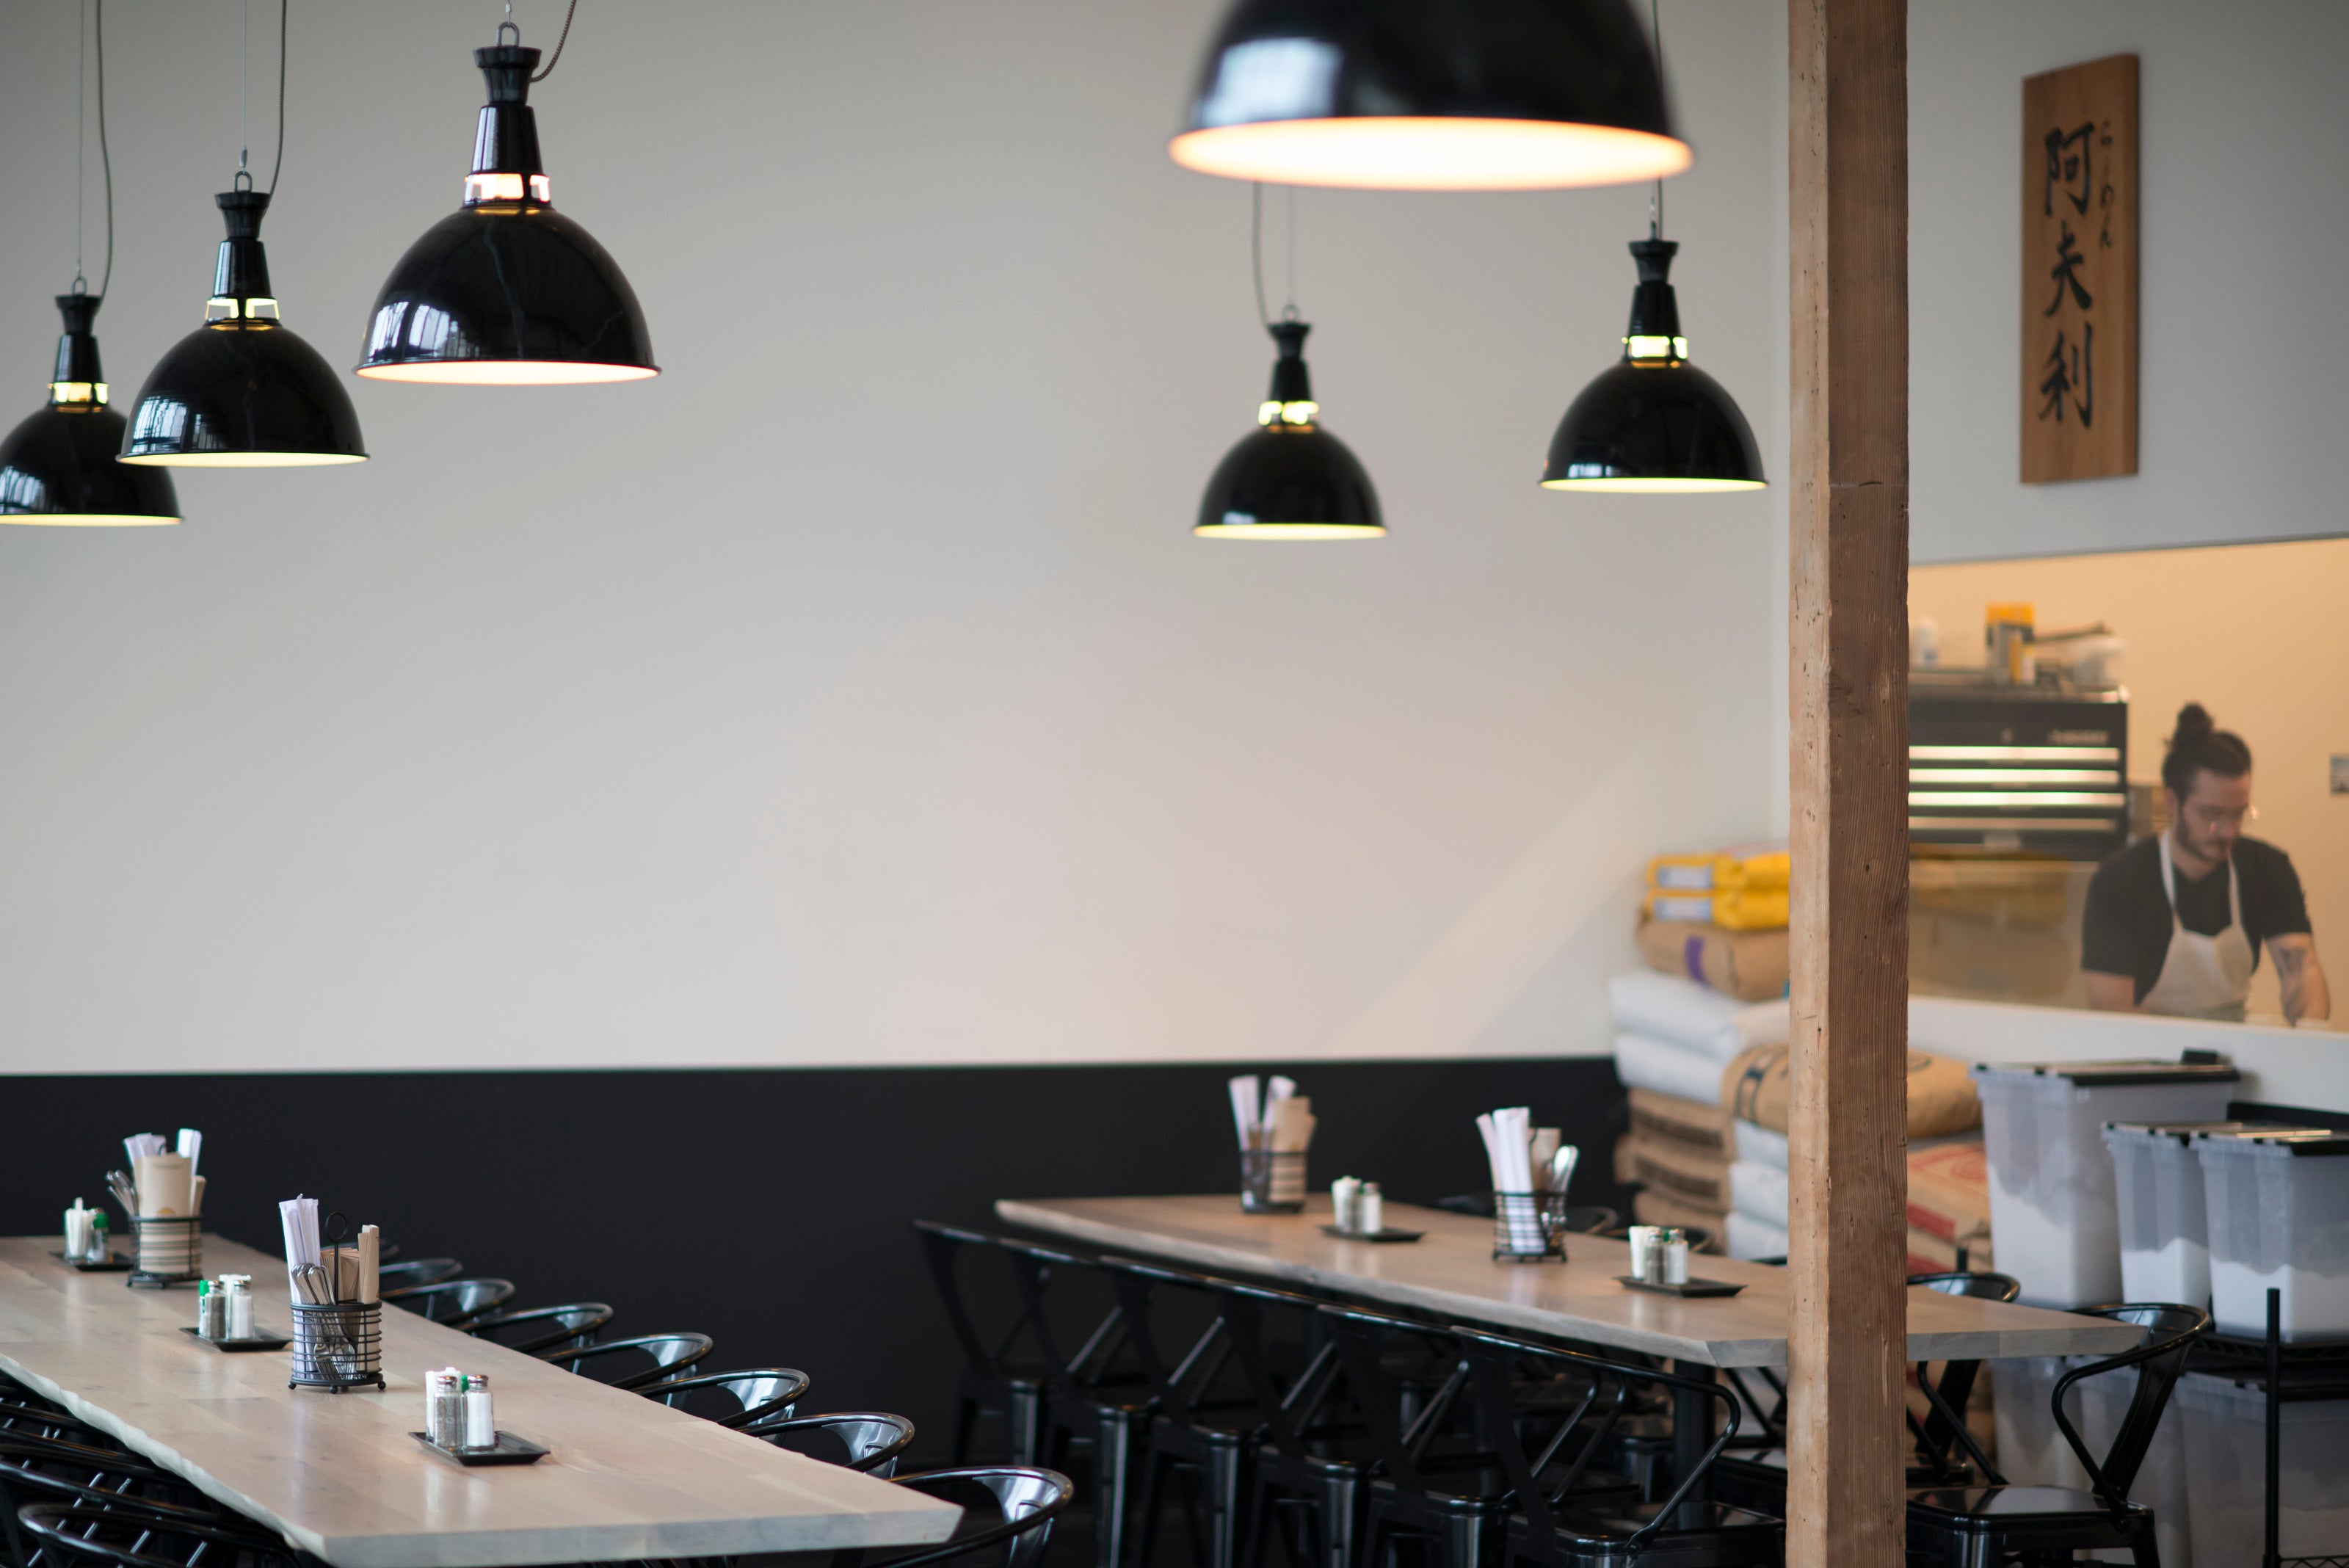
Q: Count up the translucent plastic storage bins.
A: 6